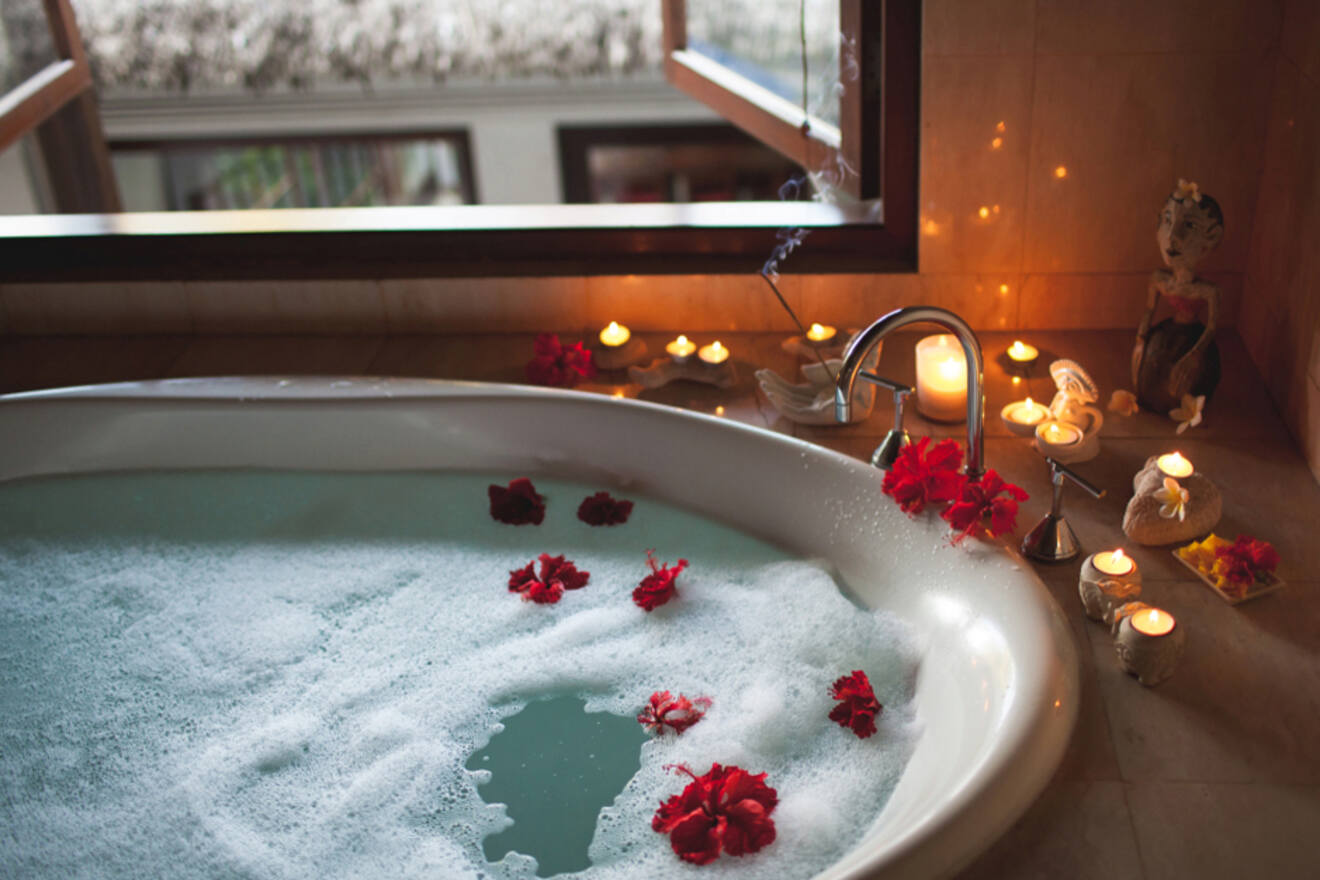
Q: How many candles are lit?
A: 11